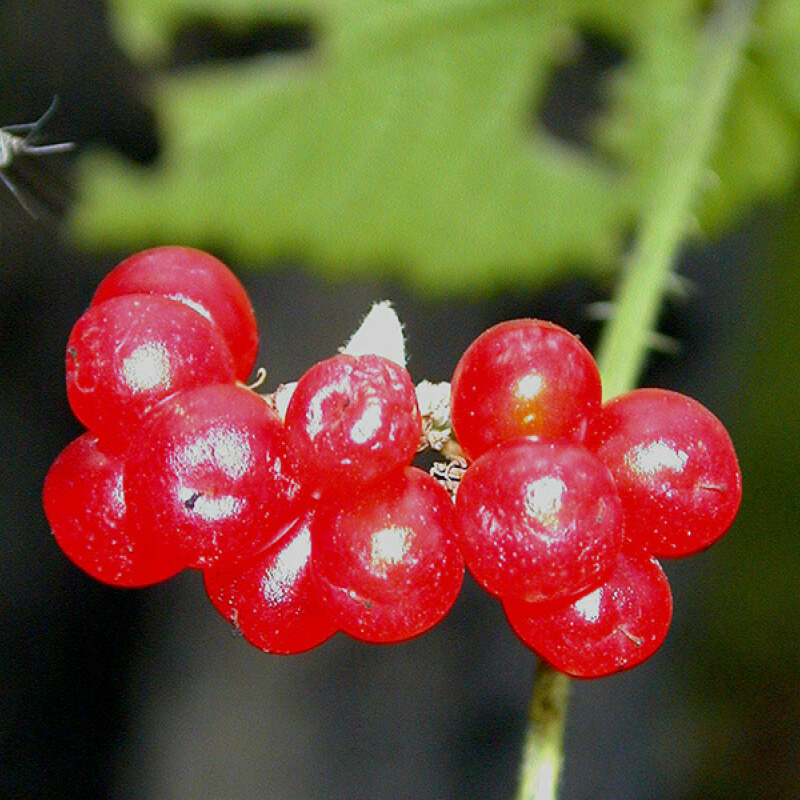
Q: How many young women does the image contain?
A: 0